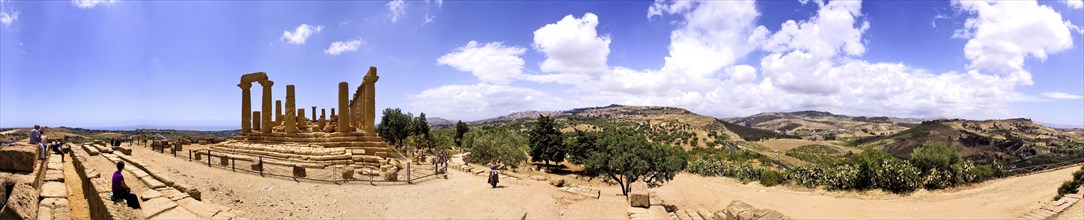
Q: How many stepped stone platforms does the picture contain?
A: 1